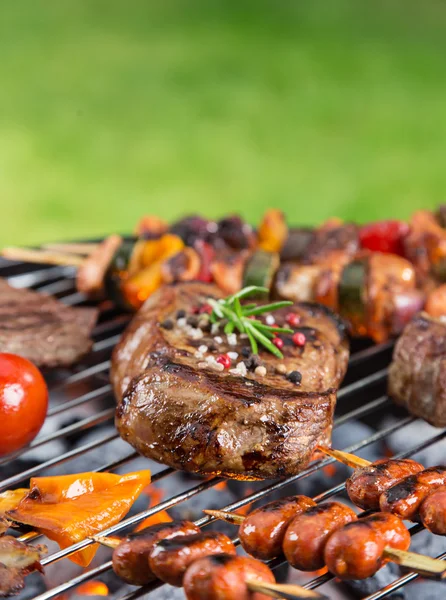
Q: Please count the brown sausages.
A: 9